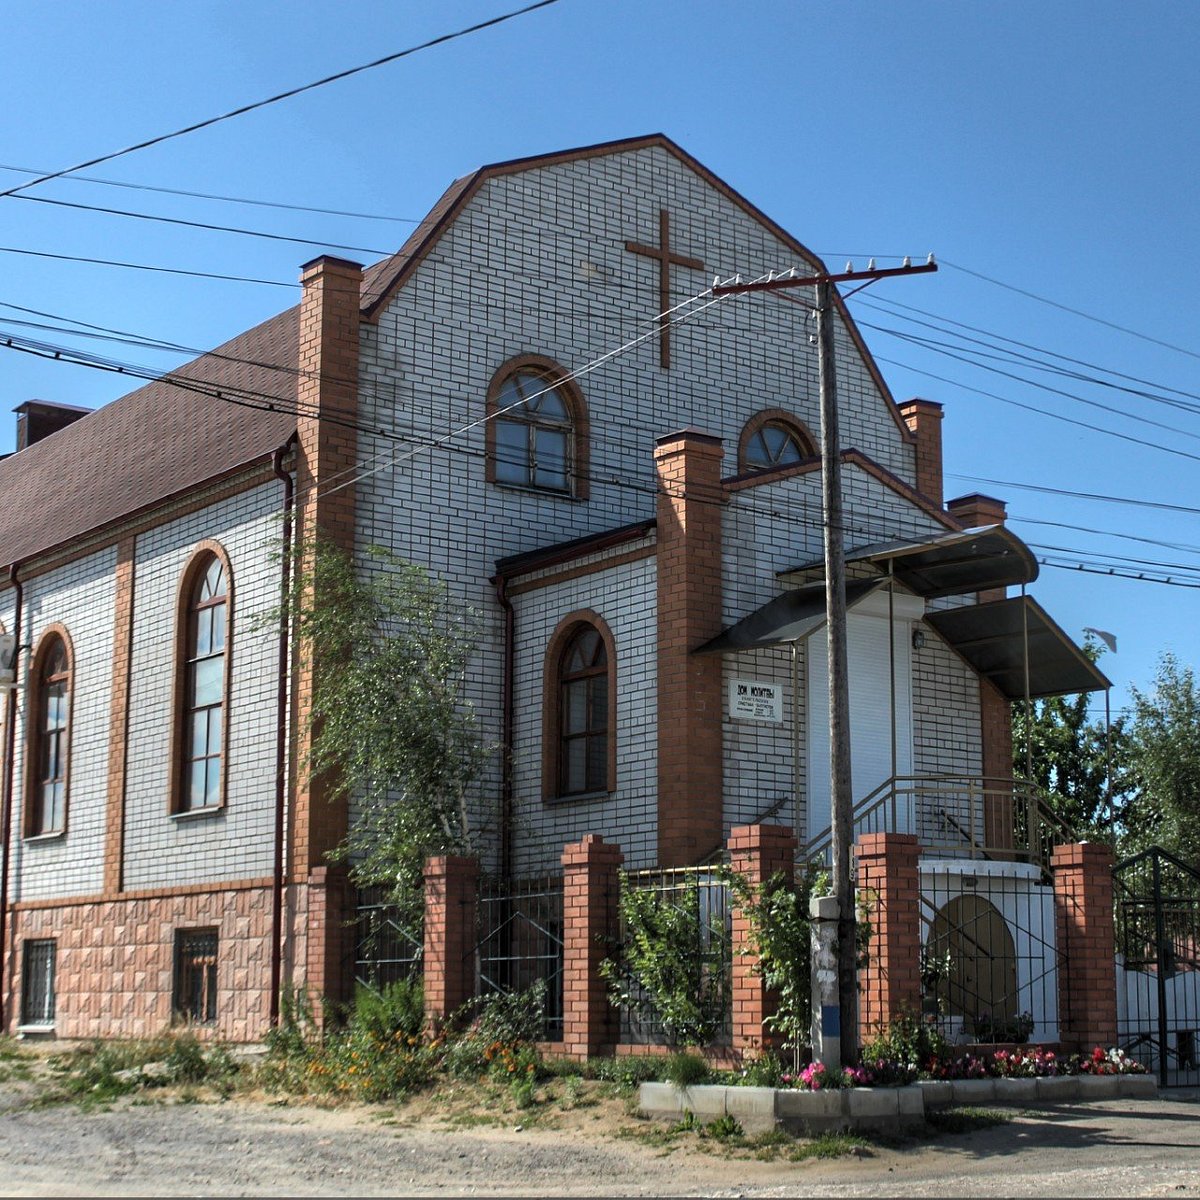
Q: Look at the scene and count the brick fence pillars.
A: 6